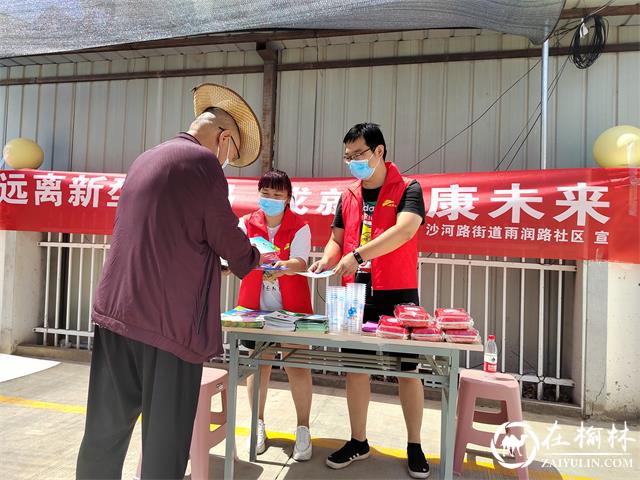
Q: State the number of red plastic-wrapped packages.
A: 5